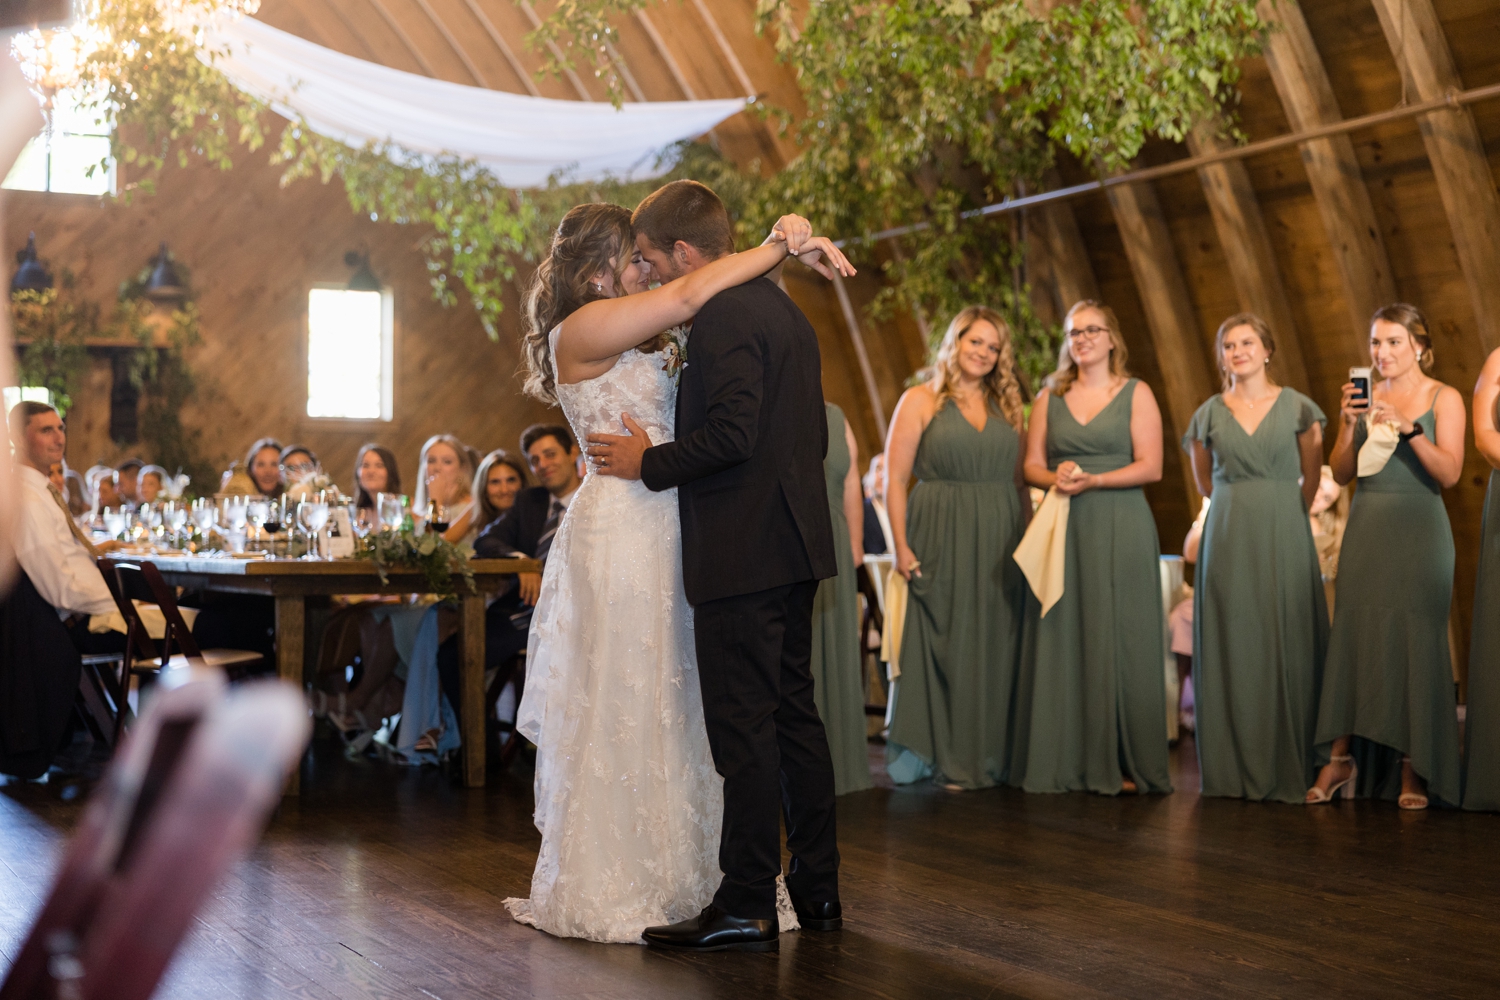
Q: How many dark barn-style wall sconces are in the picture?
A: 3